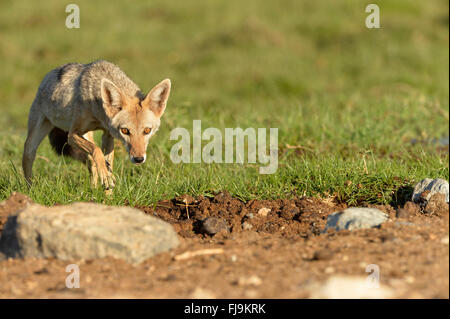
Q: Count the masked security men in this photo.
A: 0